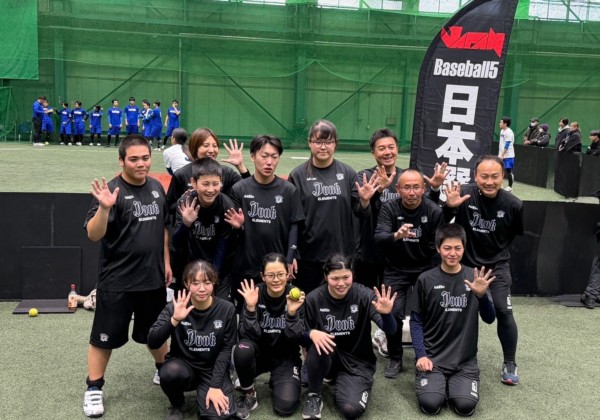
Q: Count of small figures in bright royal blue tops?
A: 11